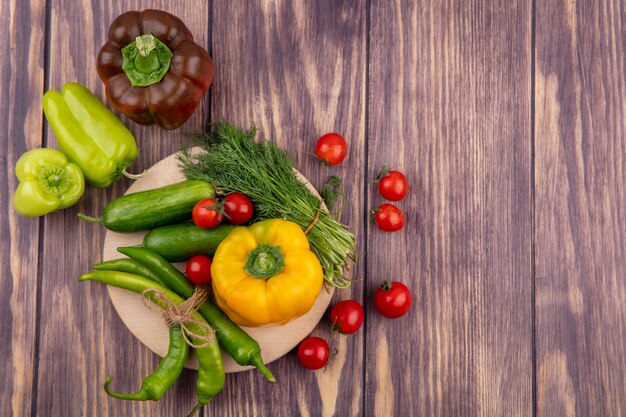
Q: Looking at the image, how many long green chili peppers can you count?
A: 3